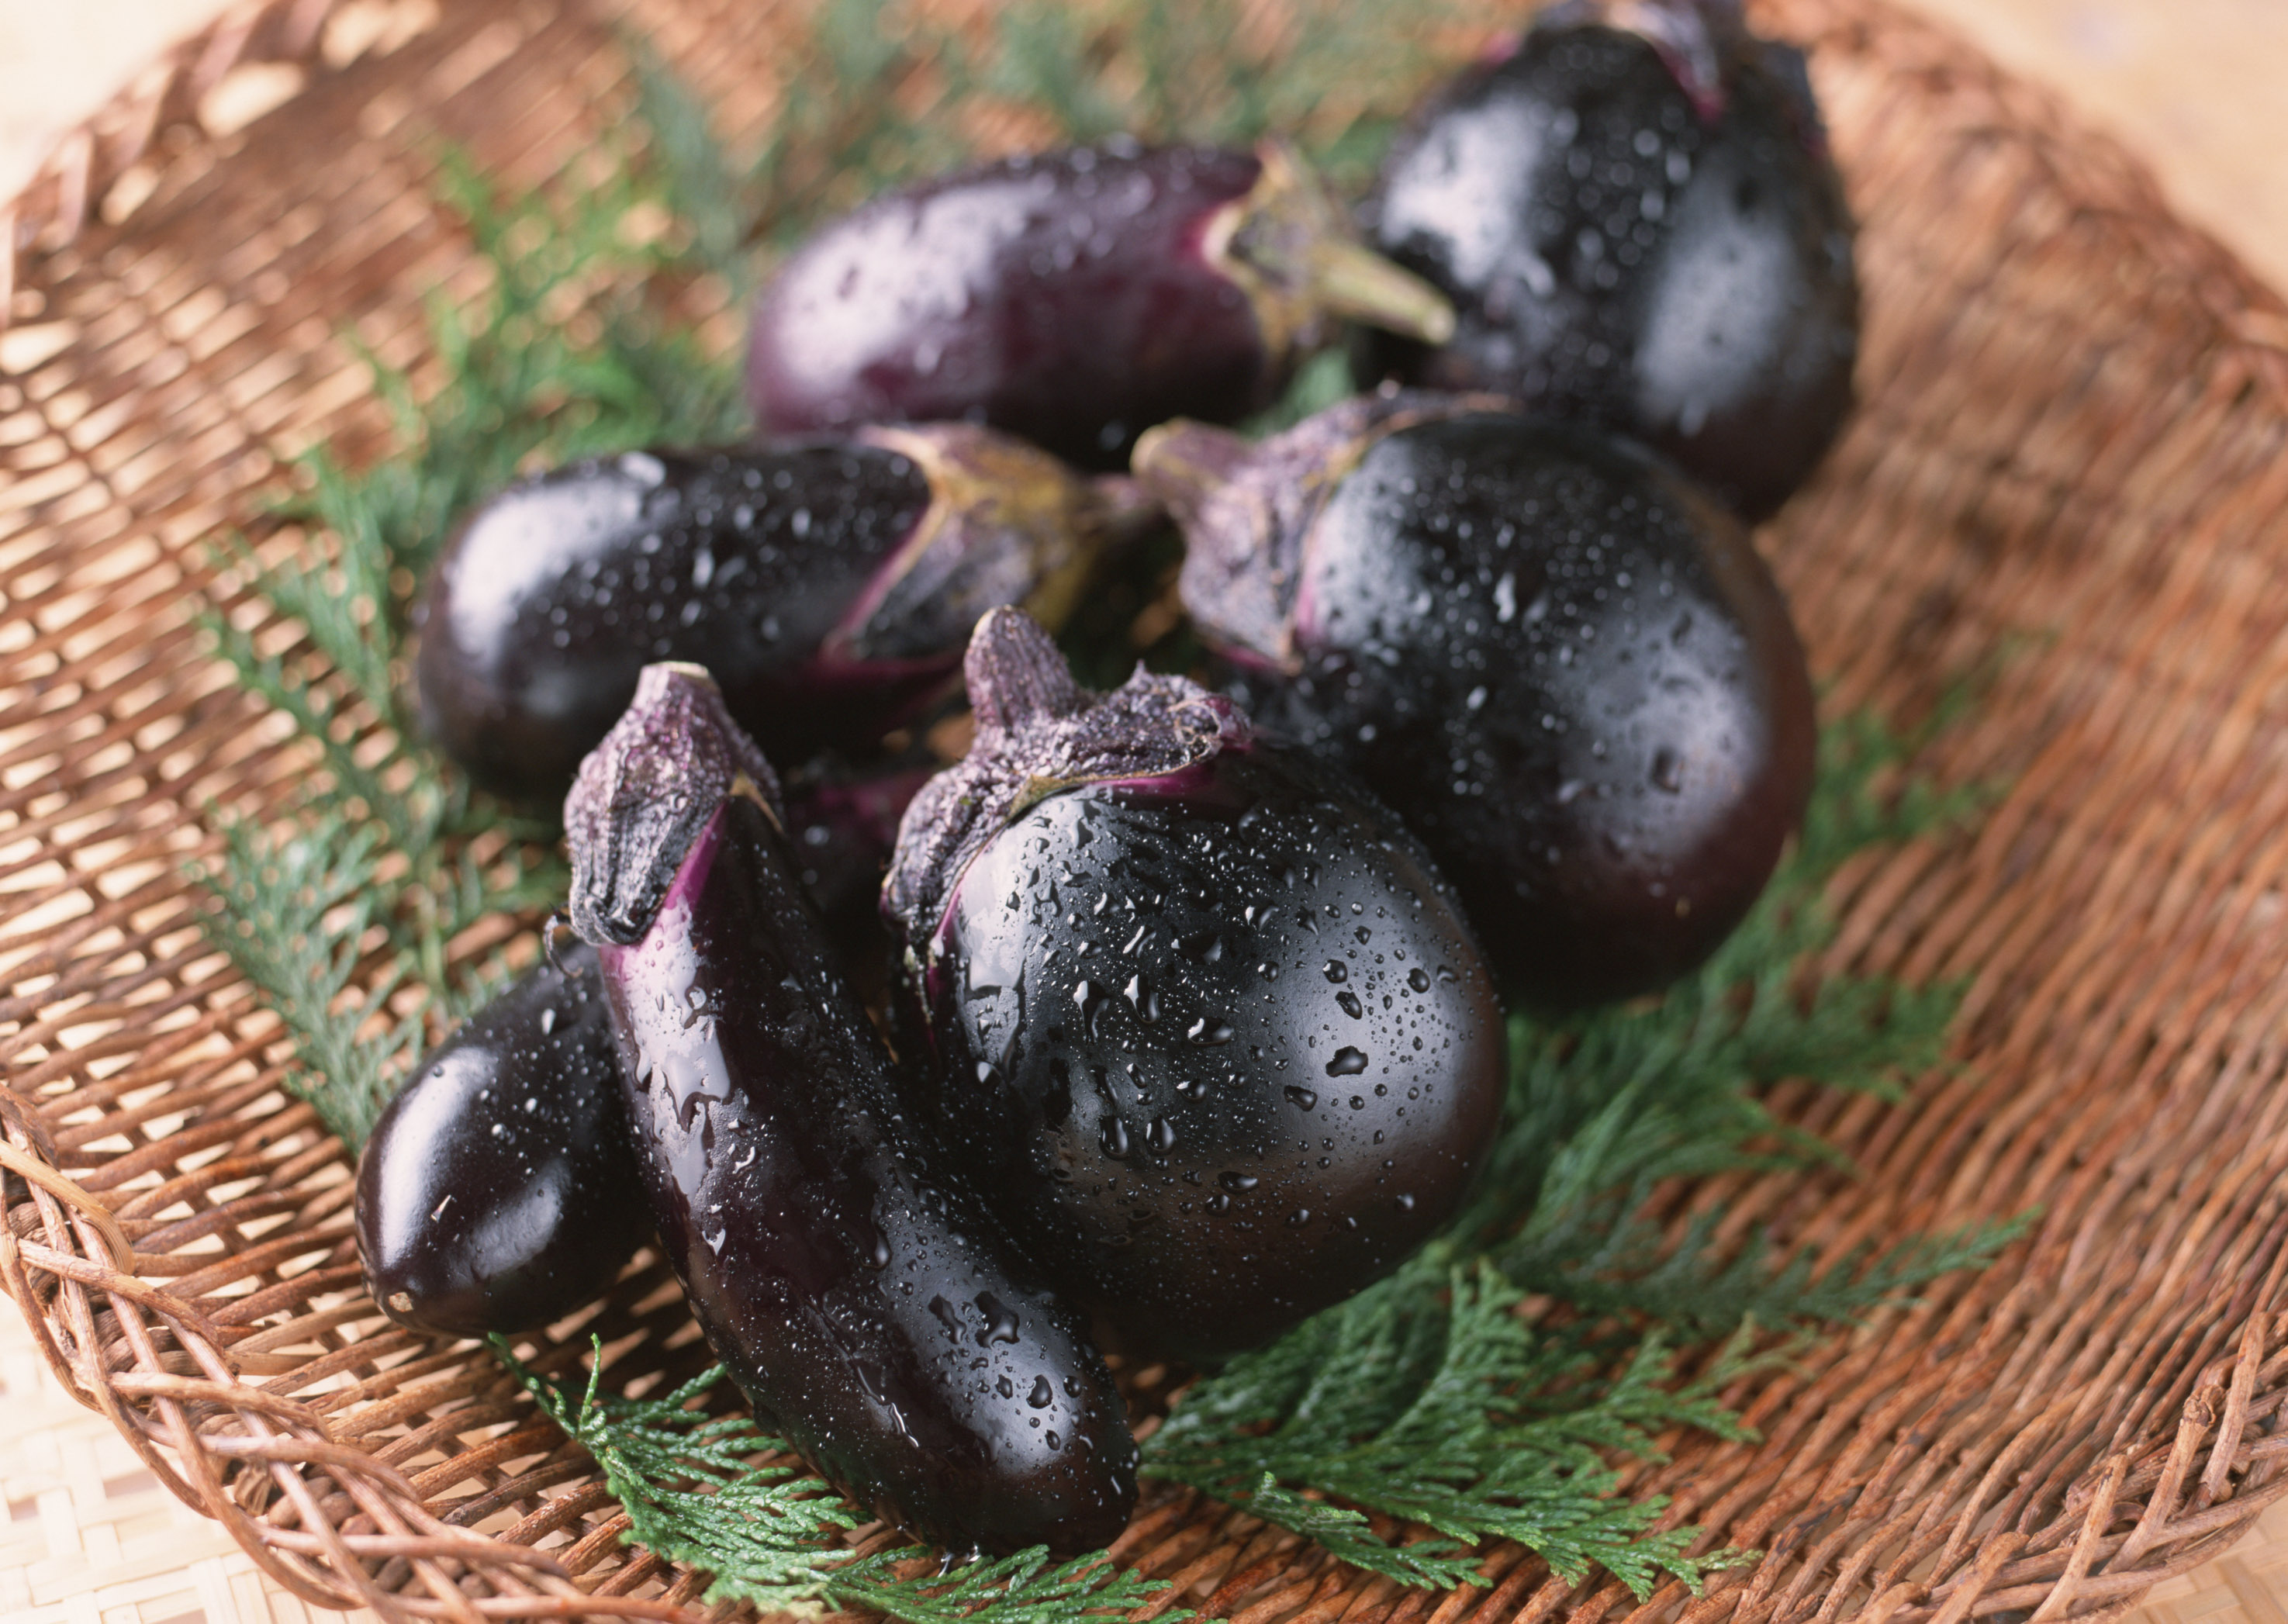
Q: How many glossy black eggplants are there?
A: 7